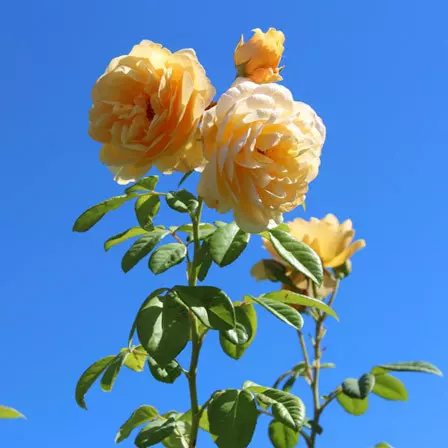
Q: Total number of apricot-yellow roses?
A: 4